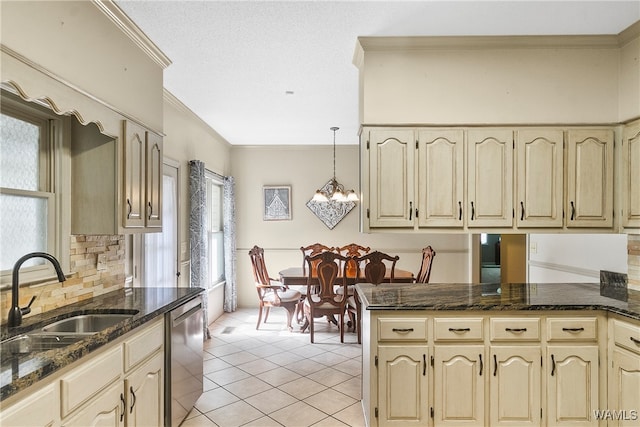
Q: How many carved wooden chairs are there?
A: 6